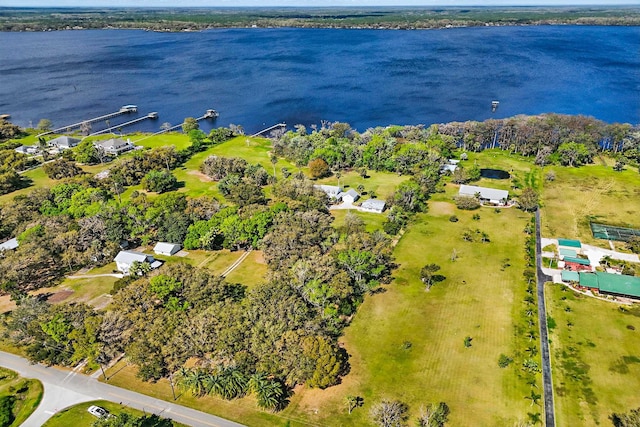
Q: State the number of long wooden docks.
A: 4